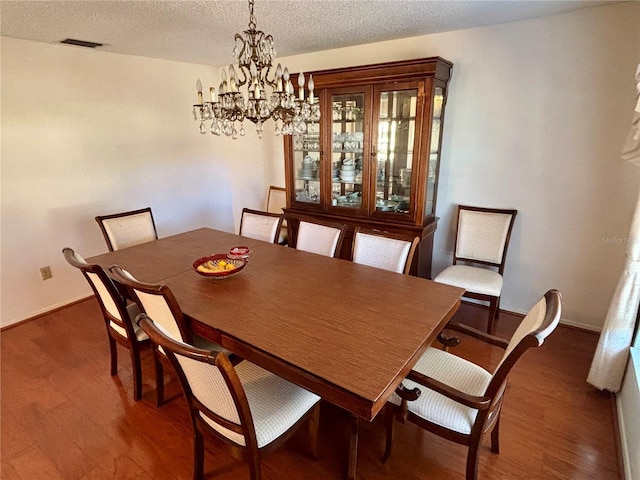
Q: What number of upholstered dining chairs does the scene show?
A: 10